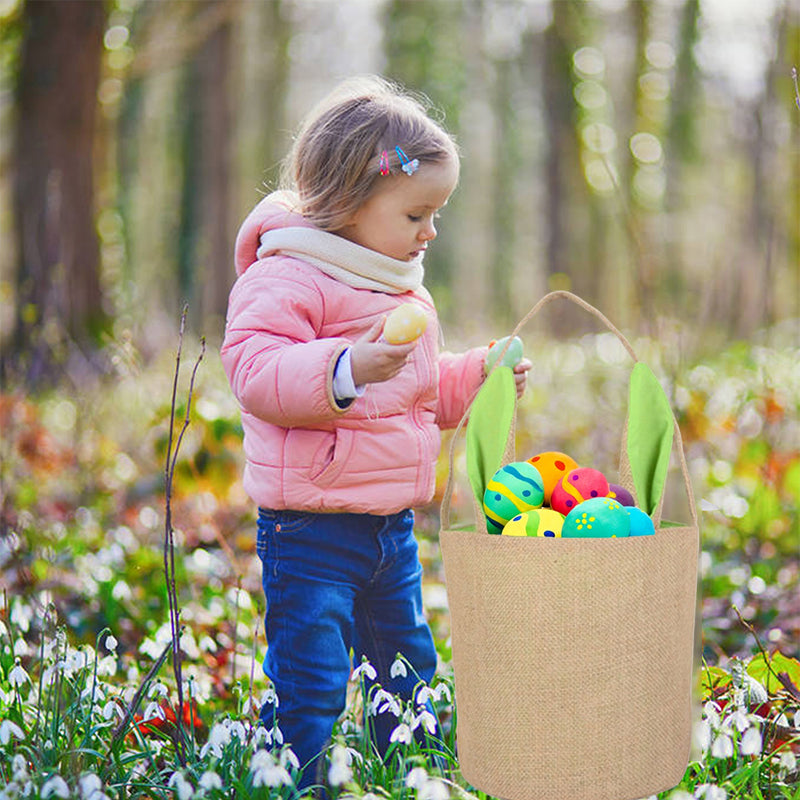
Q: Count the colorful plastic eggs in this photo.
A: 9